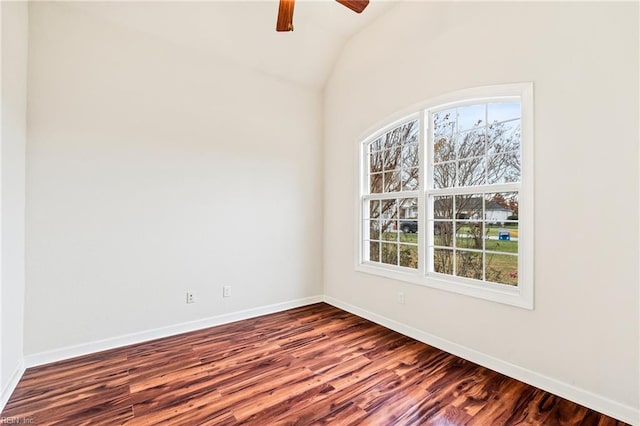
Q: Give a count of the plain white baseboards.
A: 3